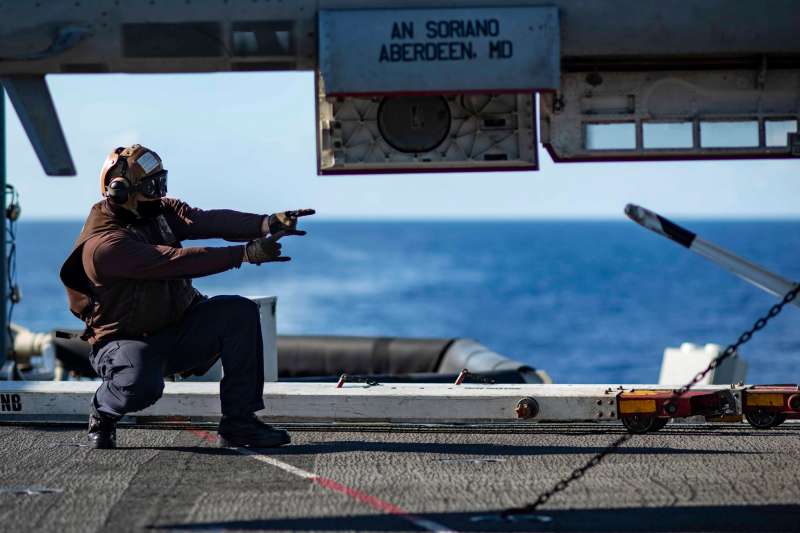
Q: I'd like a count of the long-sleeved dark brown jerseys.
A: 1